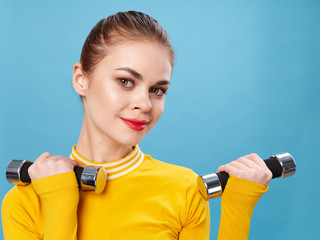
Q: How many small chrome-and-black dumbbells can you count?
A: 2